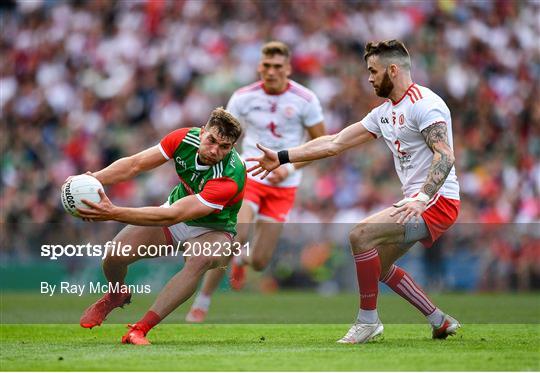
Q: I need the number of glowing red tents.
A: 0